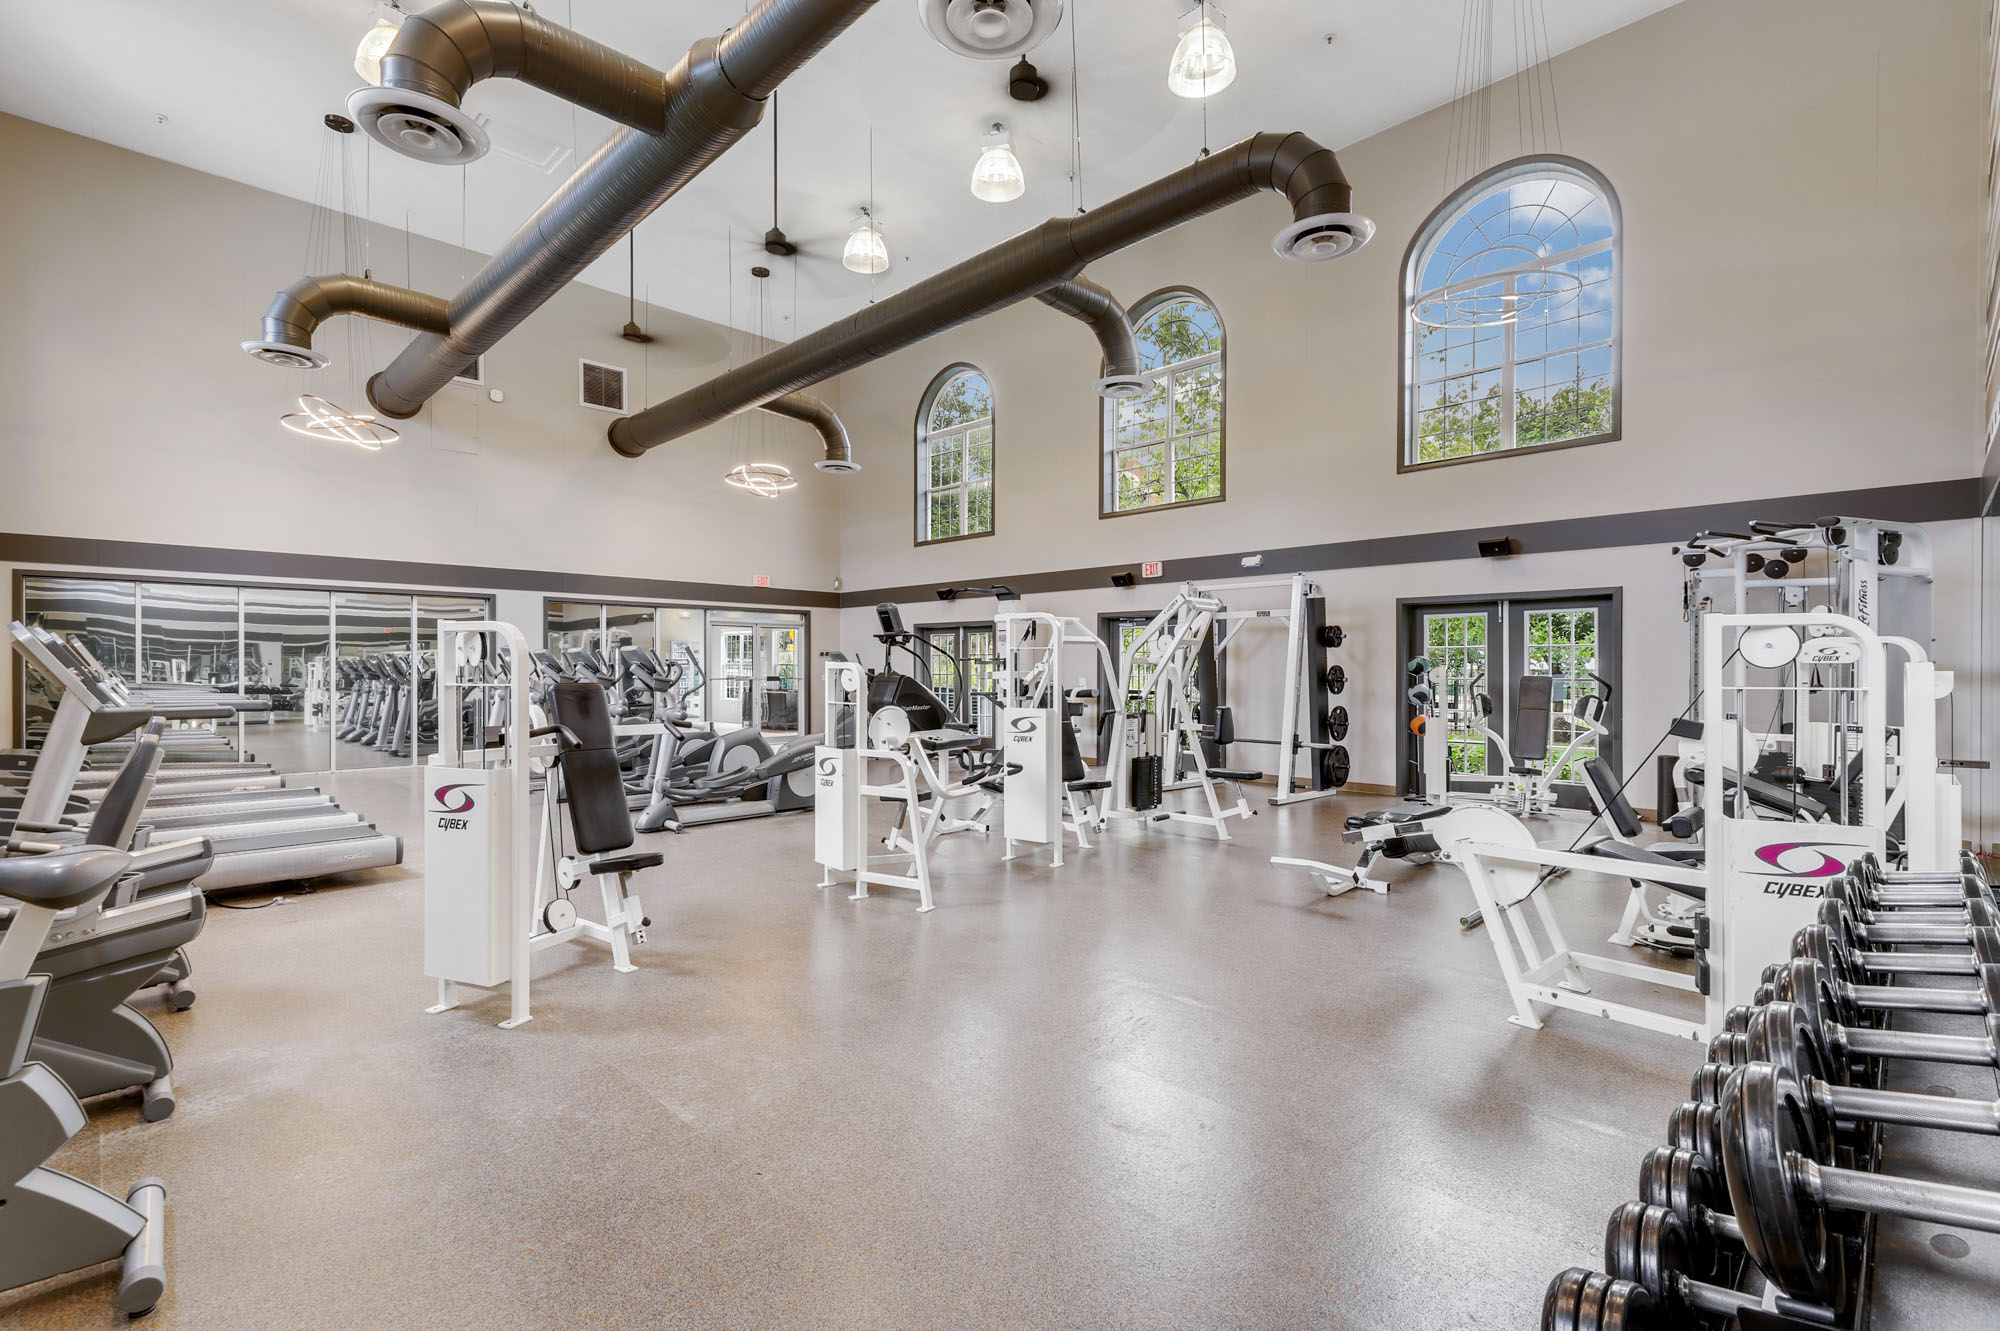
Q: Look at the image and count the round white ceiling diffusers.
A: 6